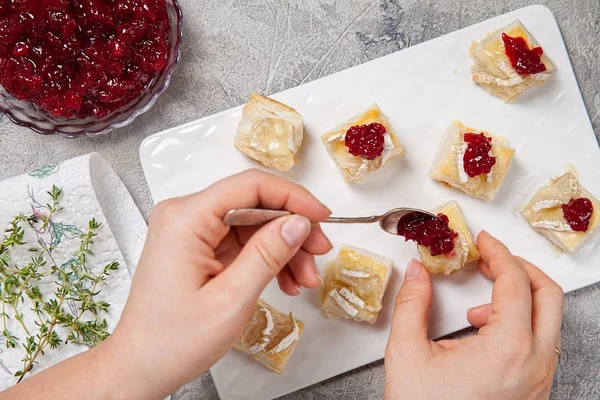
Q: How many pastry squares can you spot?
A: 8